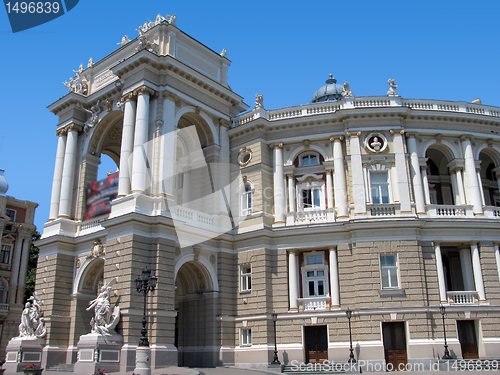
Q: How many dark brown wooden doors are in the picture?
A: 3